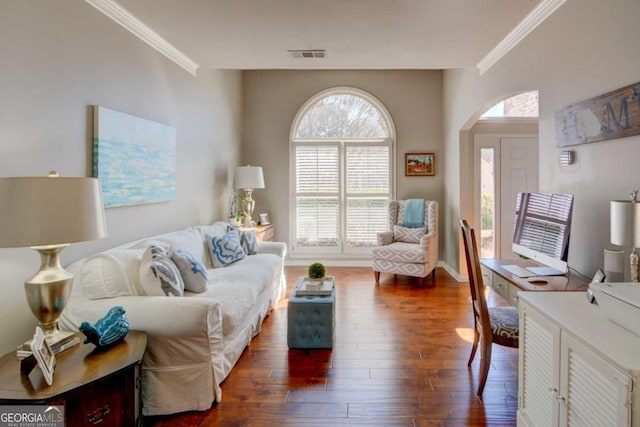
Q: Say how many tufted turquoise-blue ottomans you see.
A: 1